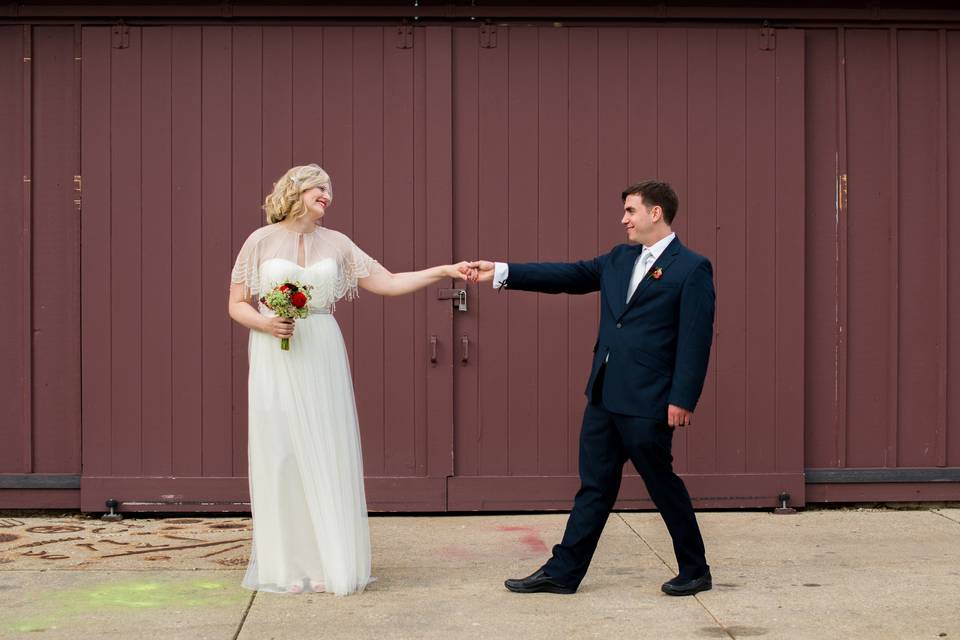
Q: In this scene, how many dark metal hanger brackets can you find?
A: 4